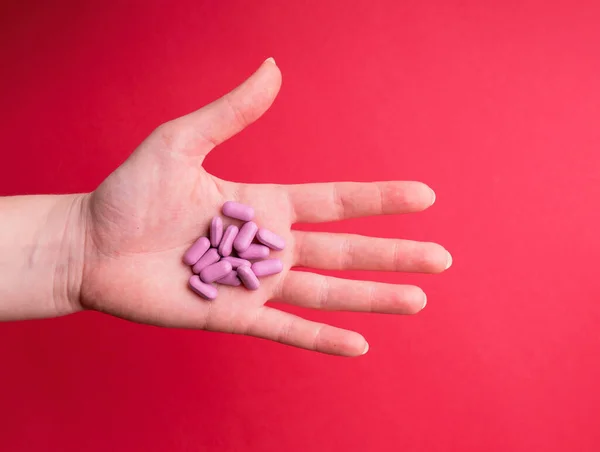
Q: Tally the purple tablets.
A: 14